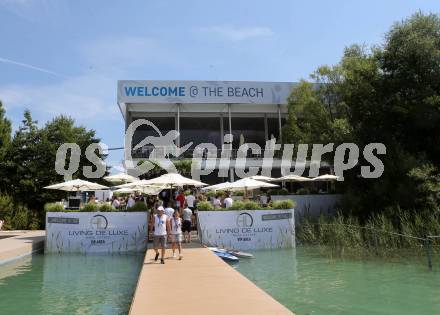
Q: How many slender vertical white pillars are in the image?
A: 3